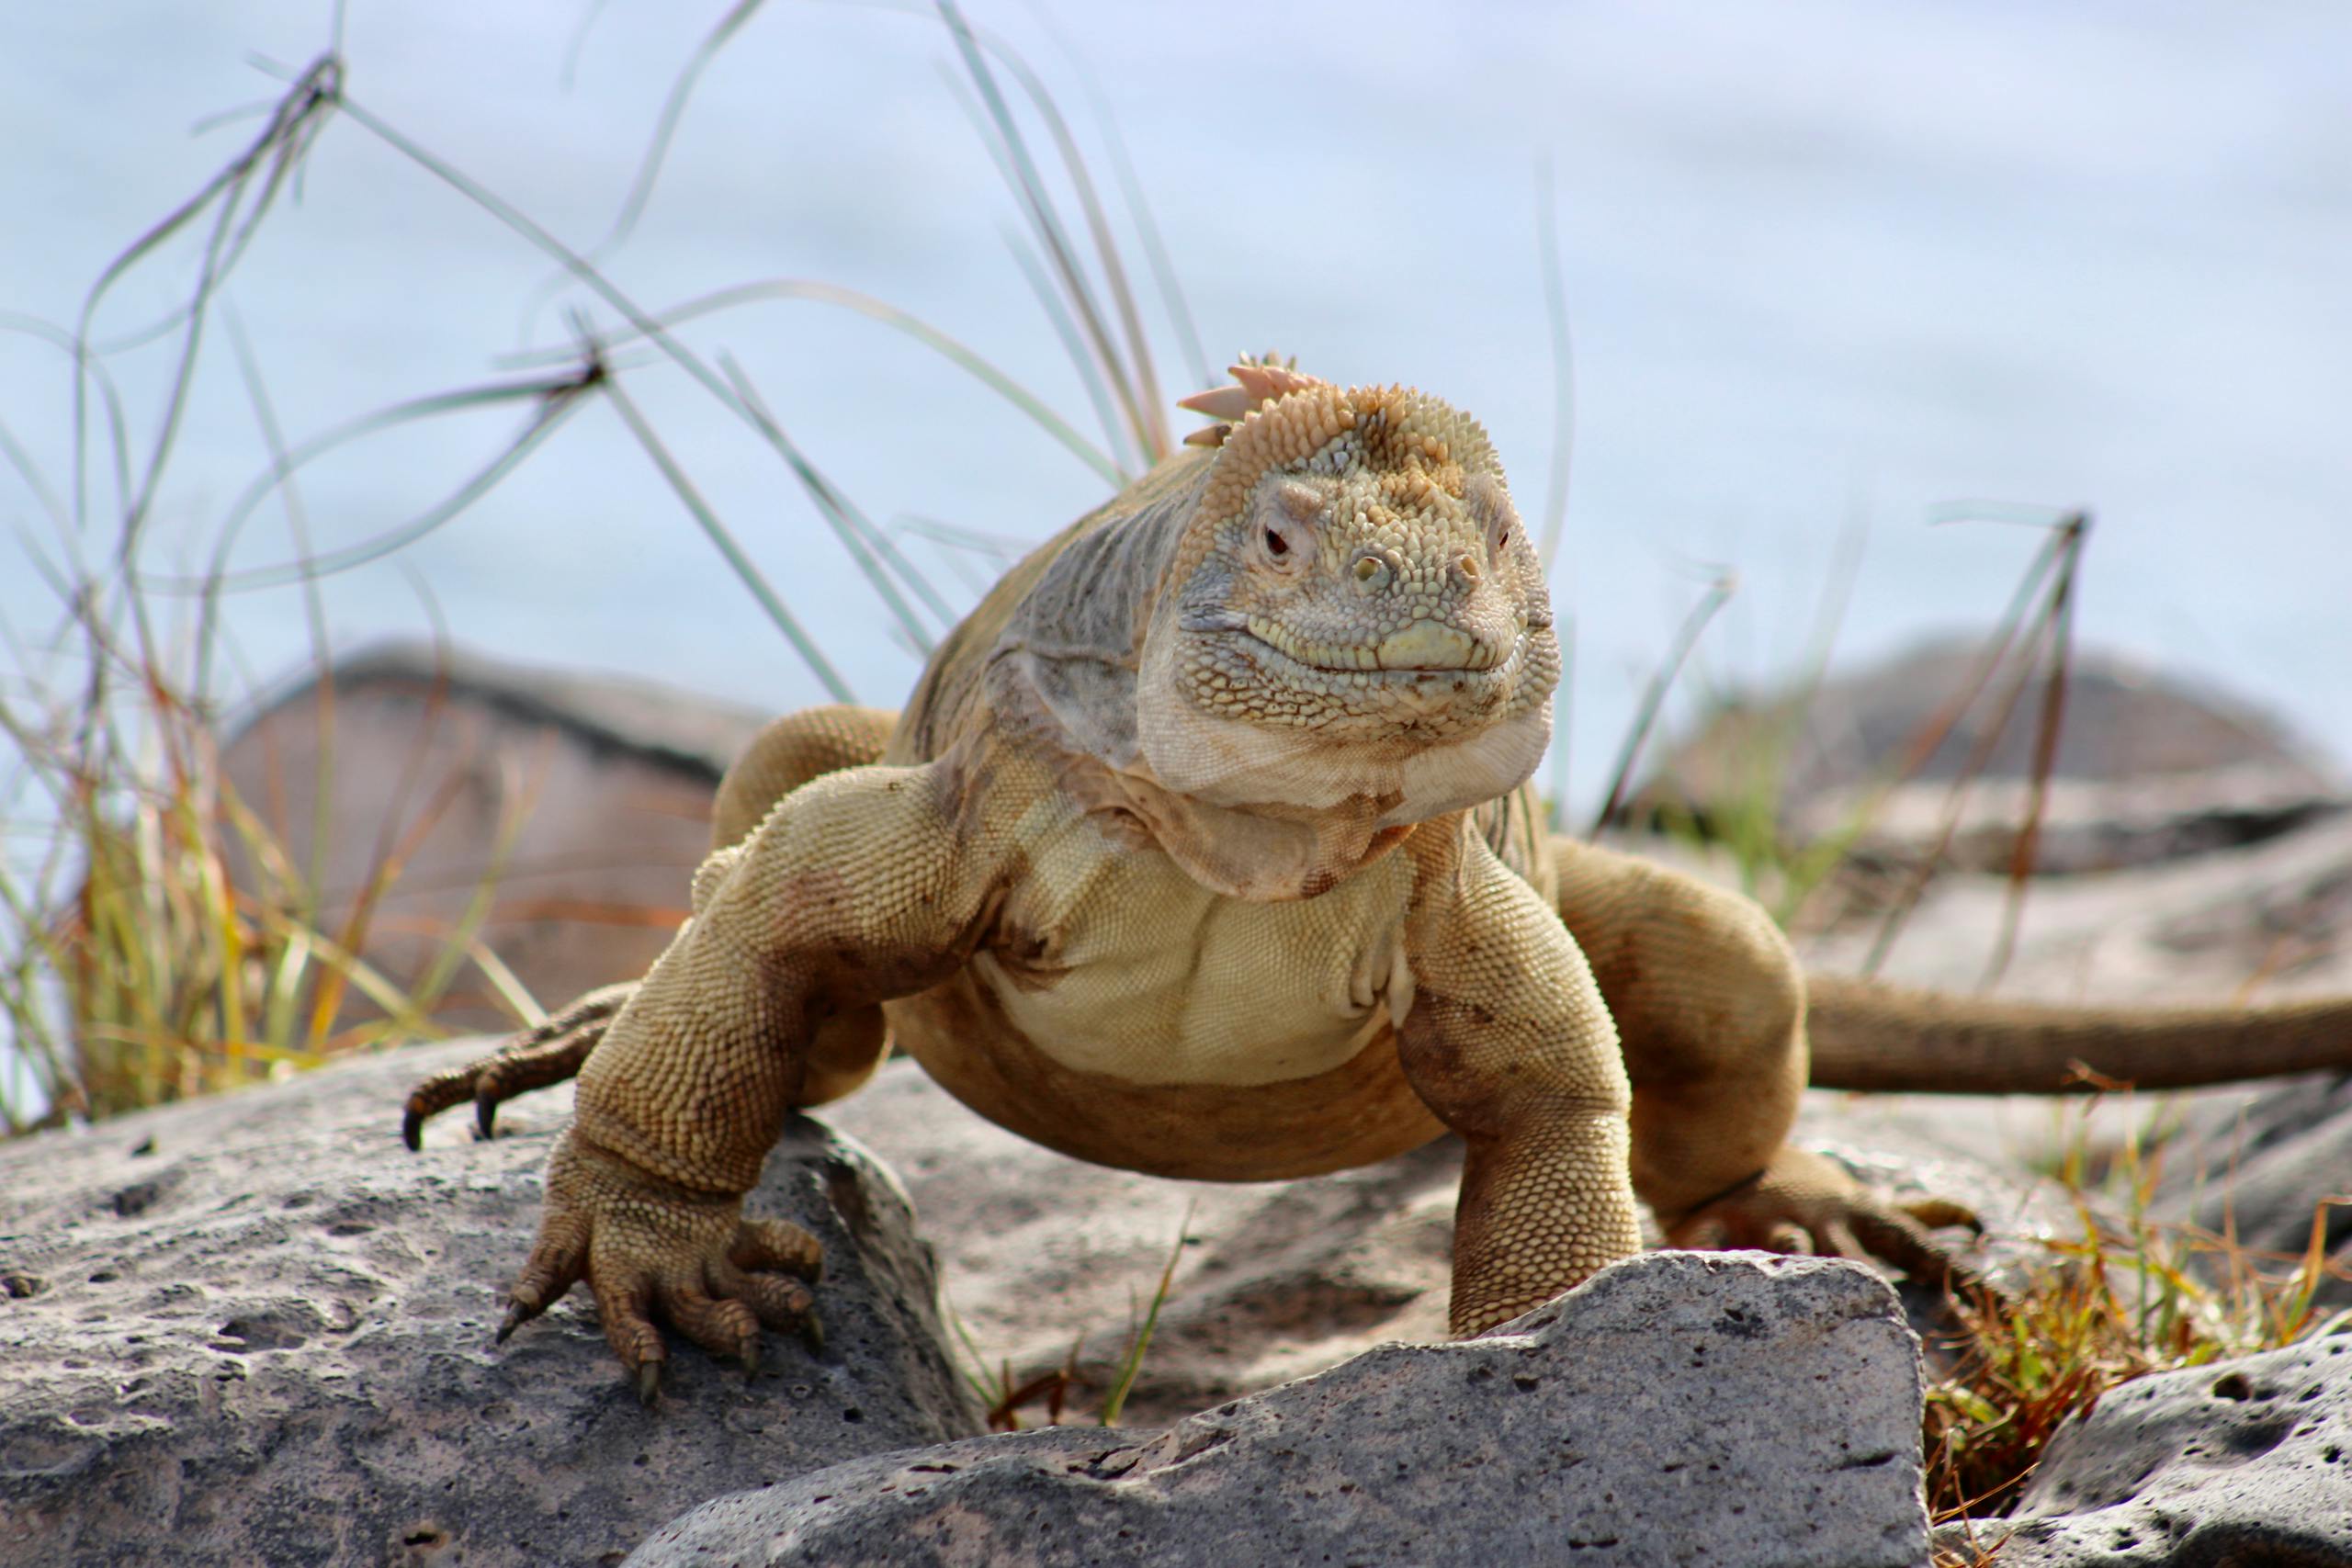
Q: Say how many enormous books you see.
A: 0